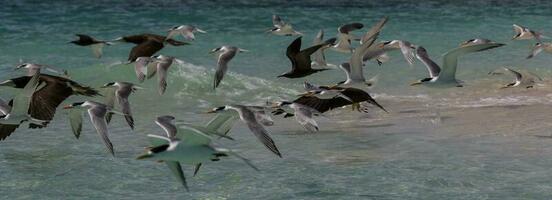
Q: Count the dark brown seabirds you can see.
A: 5